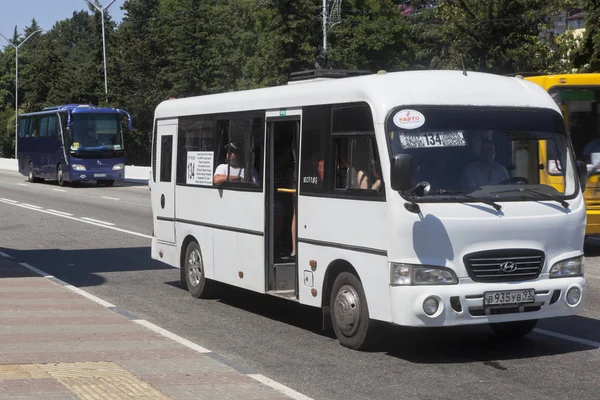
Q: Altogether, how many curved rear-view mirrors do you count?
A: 2